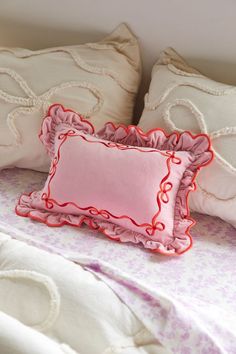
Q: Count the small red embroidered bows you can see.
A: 8